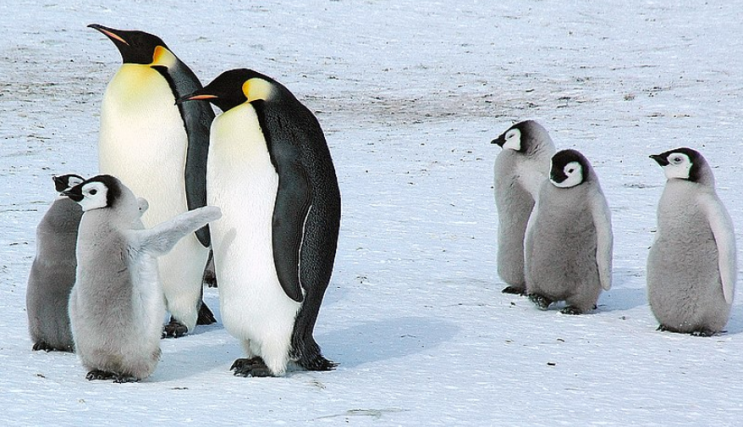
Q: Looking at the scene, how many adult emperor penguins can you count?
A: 2